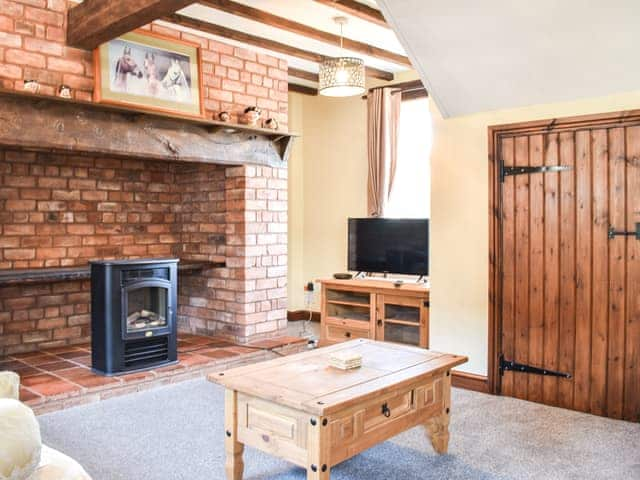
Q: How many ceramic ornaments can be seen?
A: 5